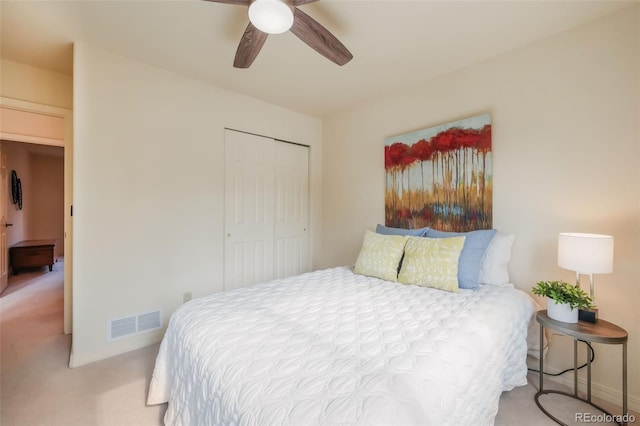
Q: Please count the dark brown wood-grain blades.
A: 4